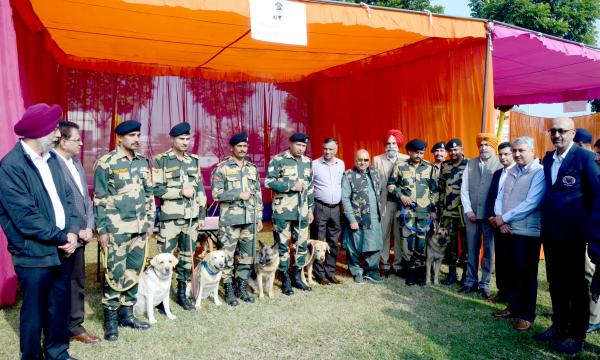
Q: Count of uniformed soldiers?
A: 7